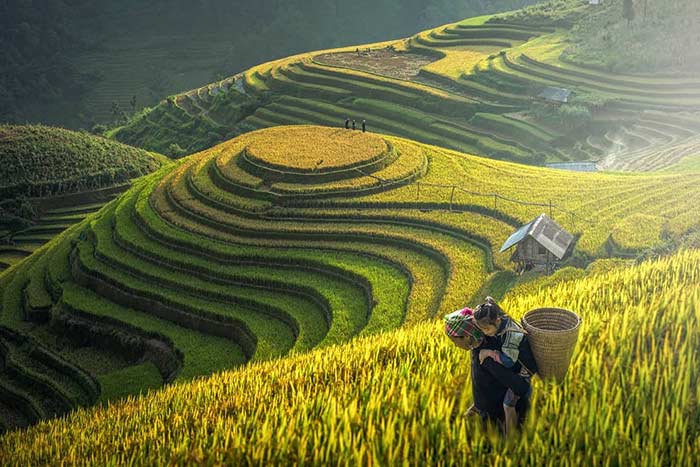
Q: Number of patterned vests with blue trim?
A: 1